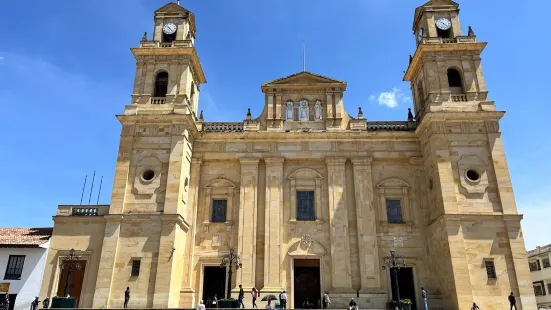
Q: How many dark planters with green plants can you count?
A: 3